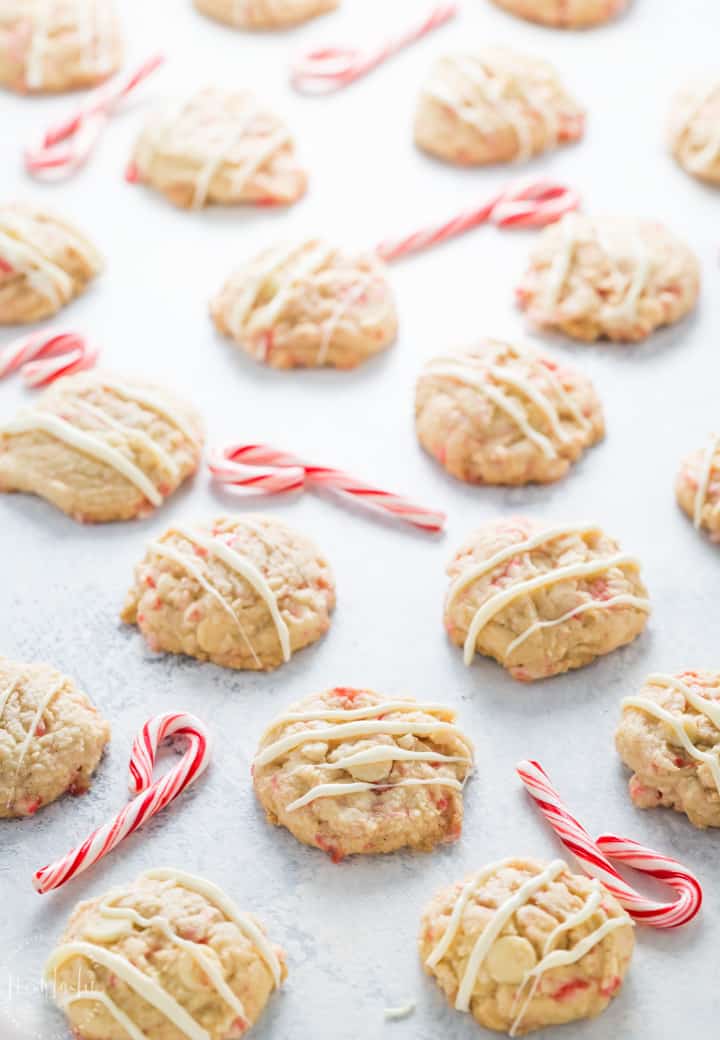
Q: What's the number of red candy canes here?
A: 7